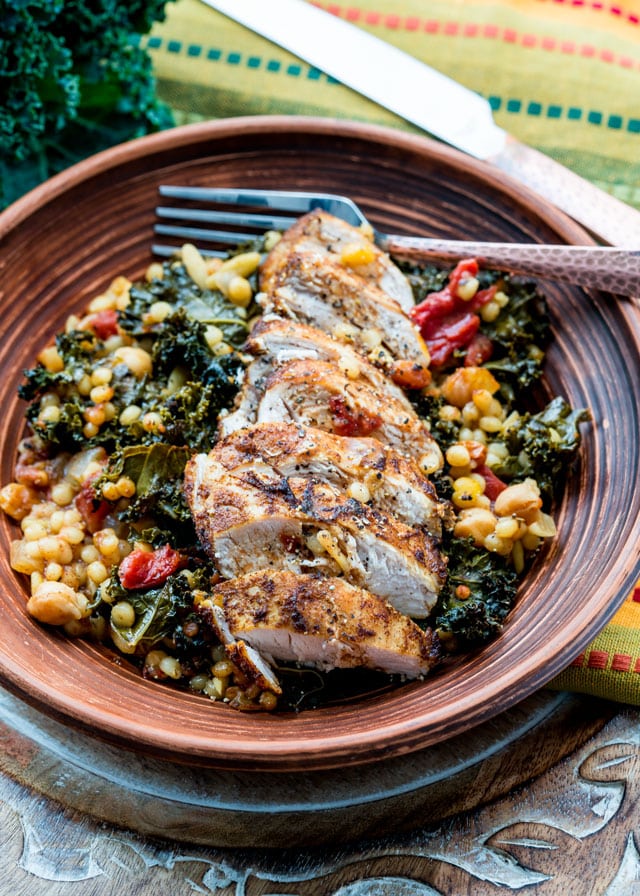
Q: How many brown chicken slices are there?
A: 7